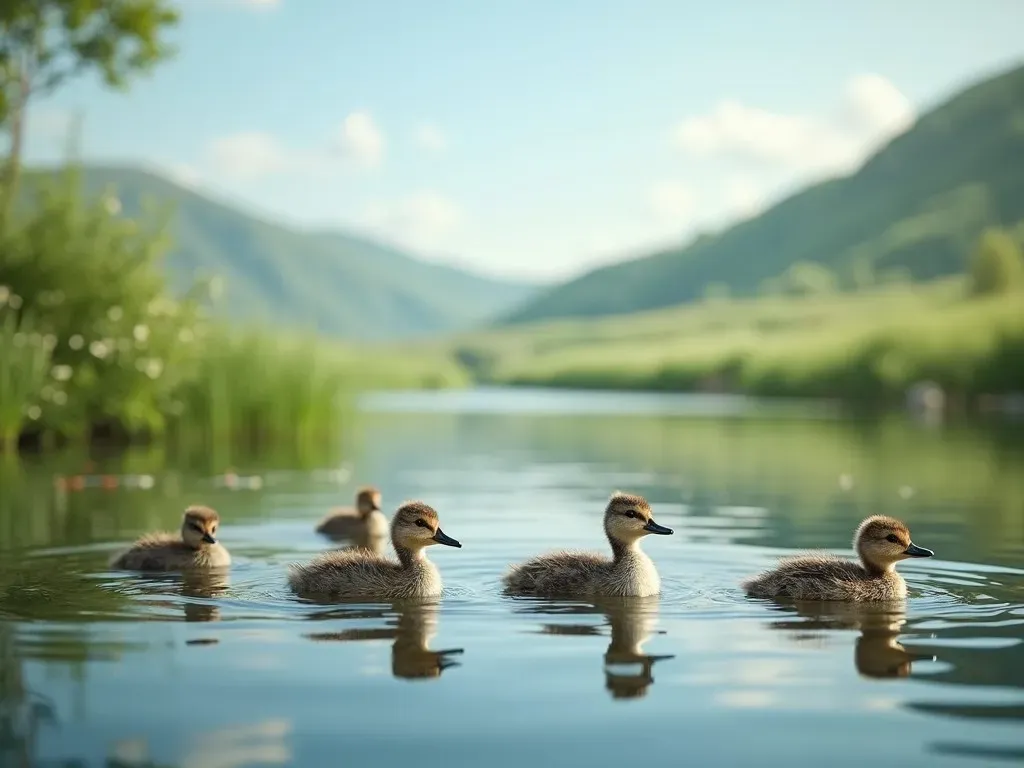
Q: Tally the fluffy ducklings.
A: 5